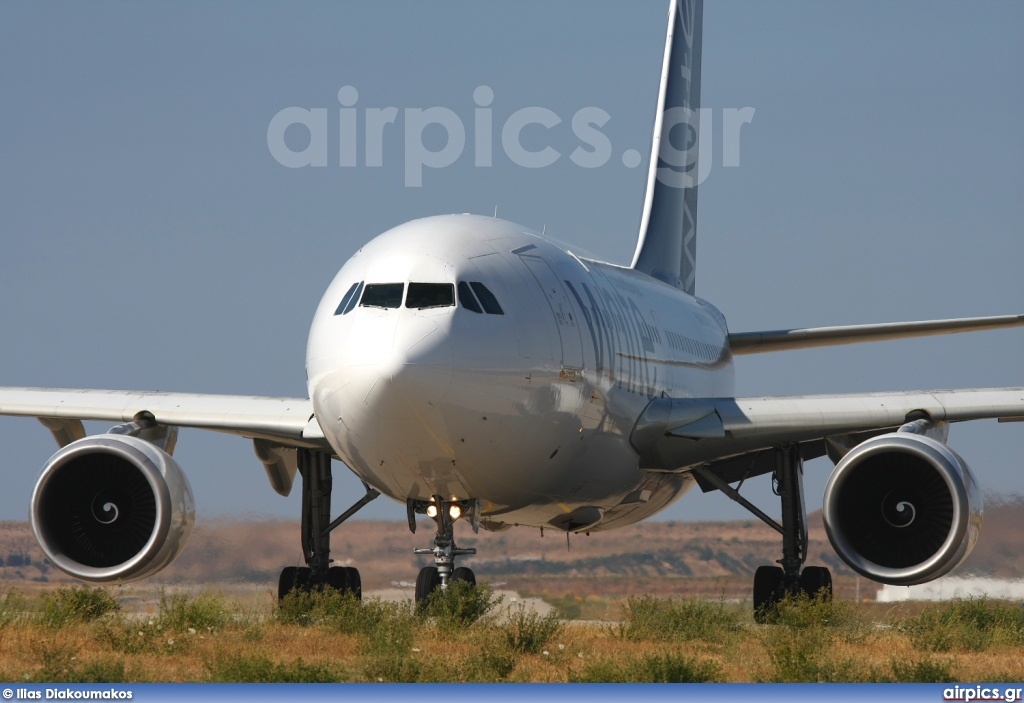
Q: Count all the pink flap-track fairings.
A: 0